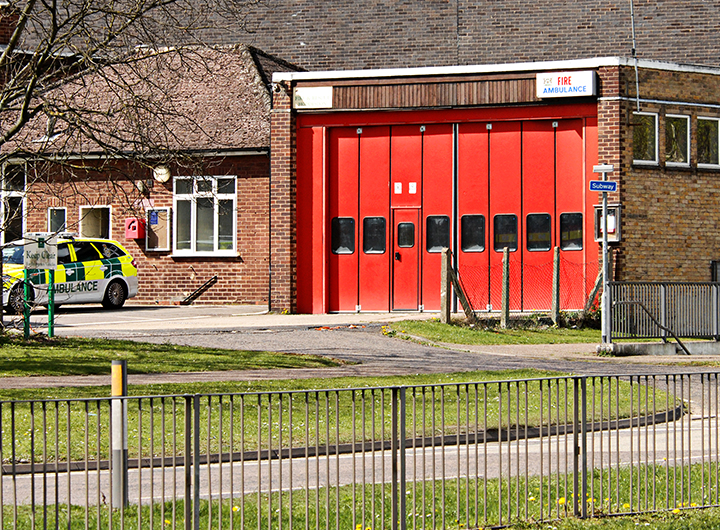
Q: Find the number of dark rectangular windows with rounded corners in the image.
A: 8